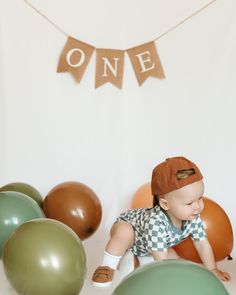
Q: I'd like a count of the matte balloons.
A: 7